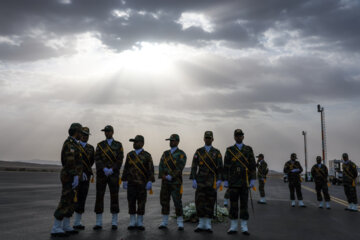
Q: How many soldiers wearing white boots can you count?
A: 11